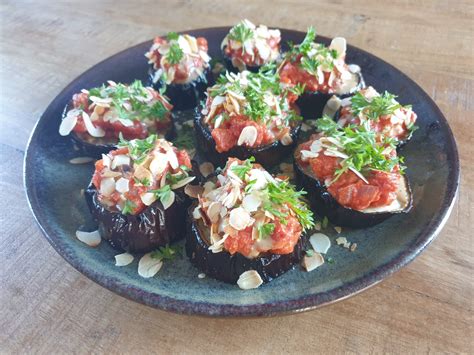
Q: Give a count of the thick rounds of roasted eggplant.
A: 9